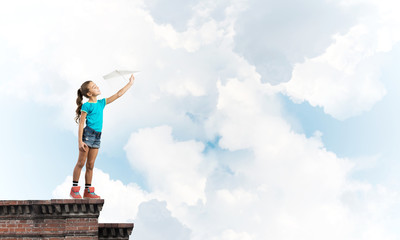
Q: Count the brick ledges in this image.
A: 2